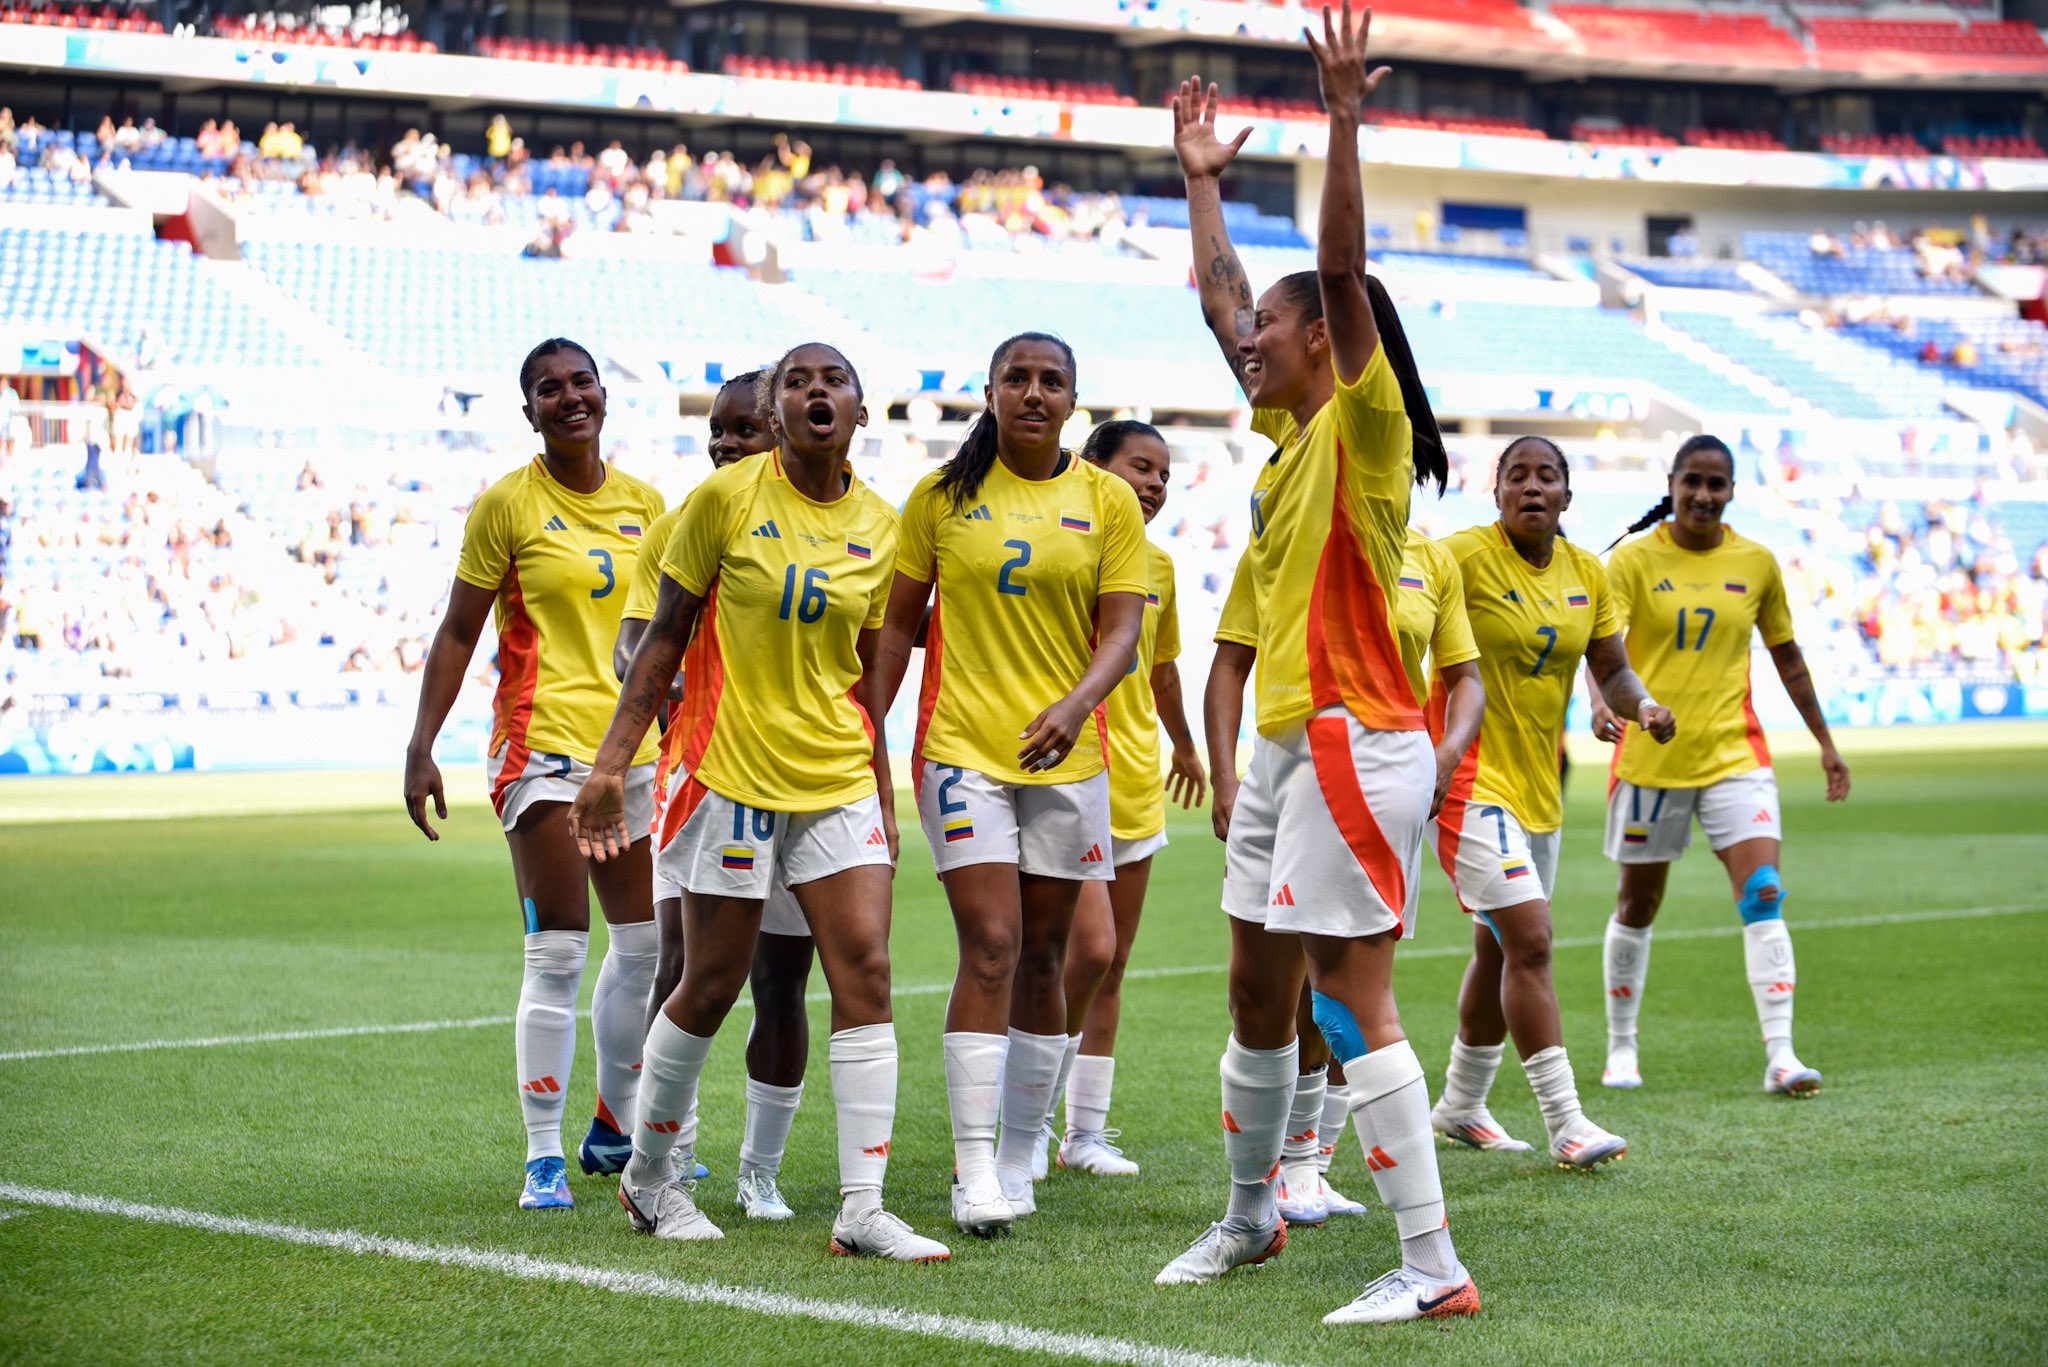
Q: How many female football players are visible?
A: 9